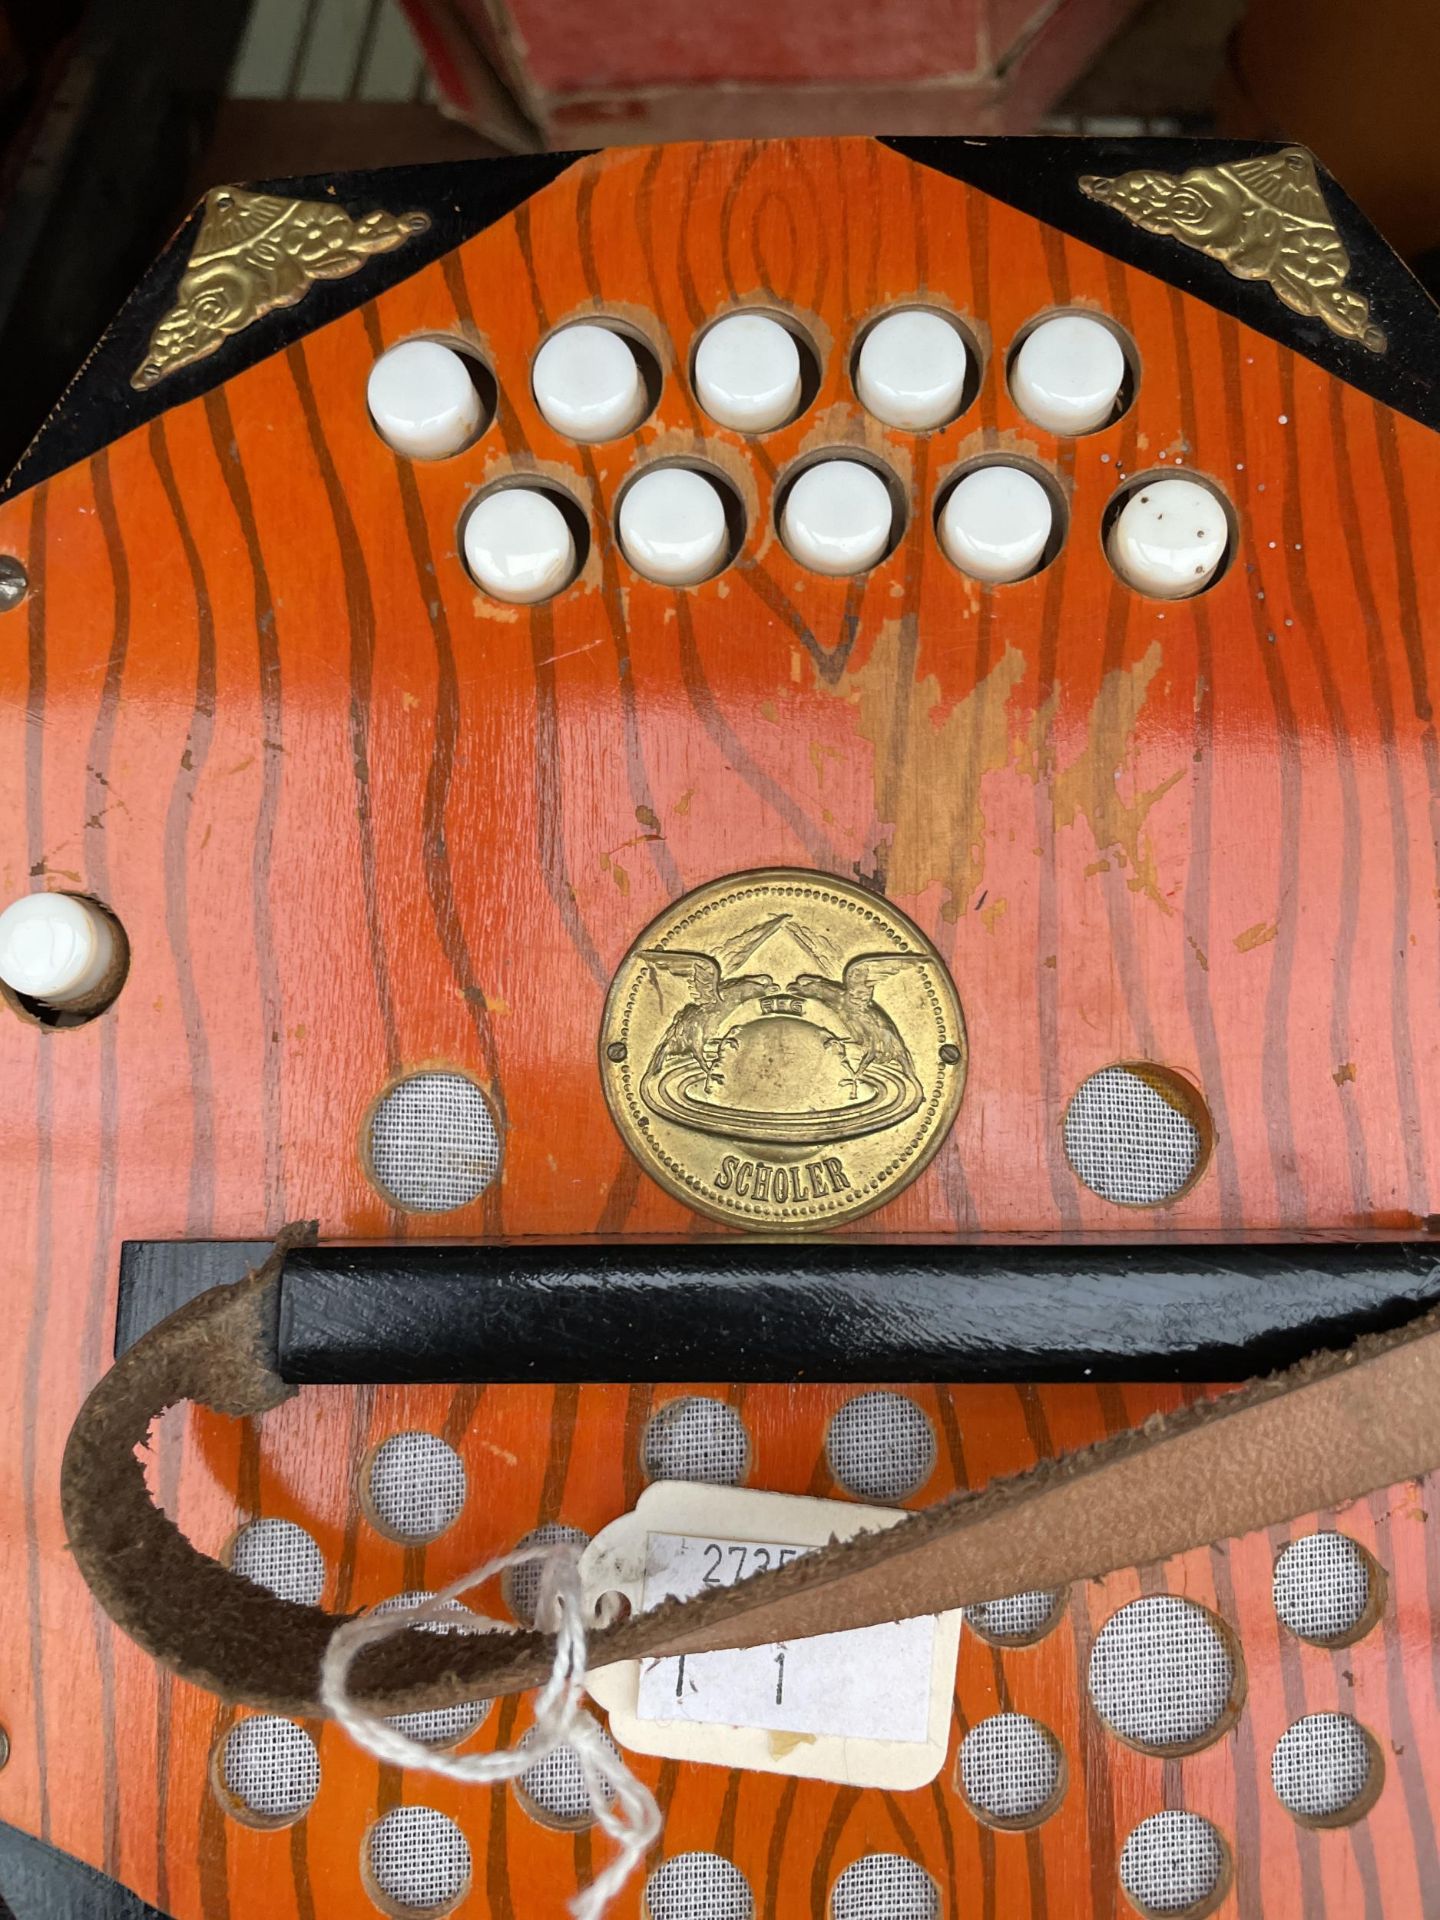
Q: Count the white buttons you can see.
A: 11